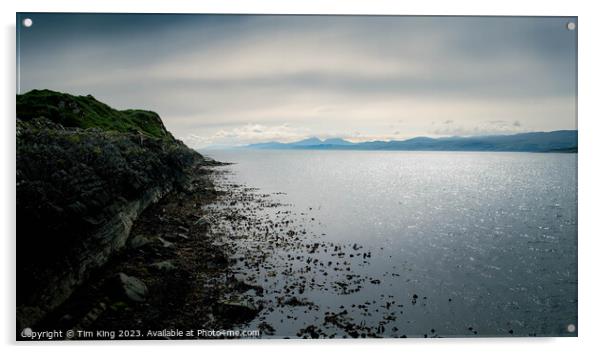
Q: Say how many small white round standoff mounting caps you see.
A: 4